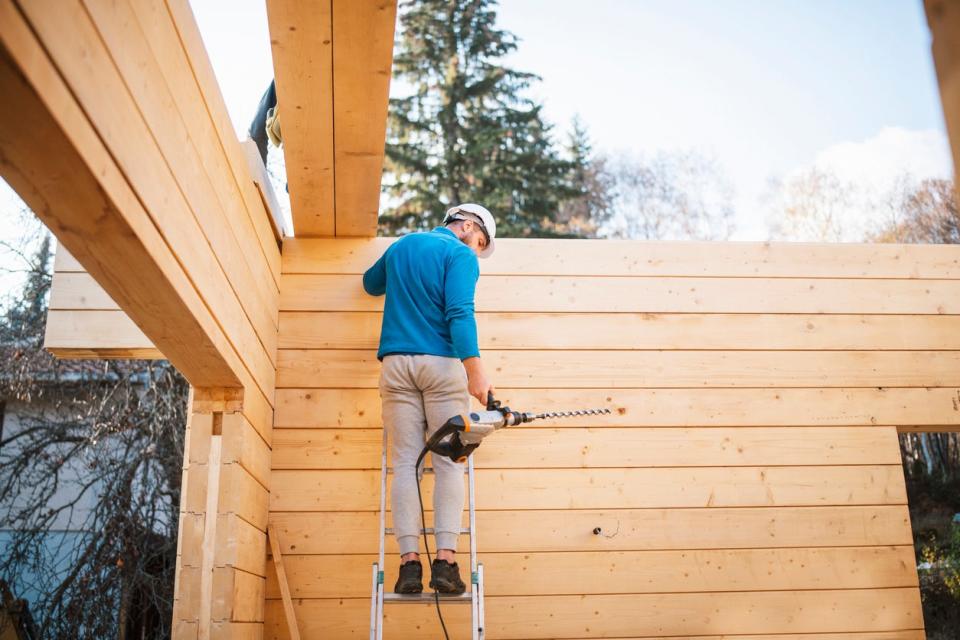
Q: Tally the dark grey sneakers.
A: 2